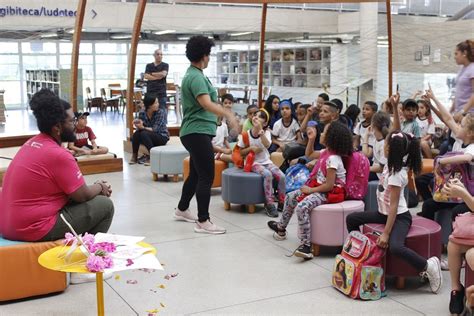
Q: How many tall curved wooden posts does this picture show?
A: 4